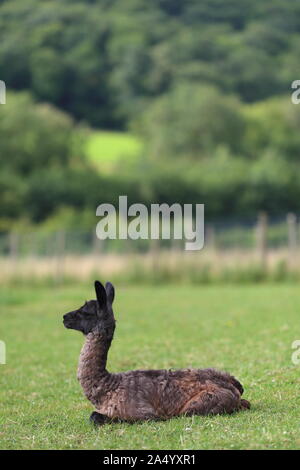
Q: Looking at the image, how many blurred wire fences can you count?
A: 1